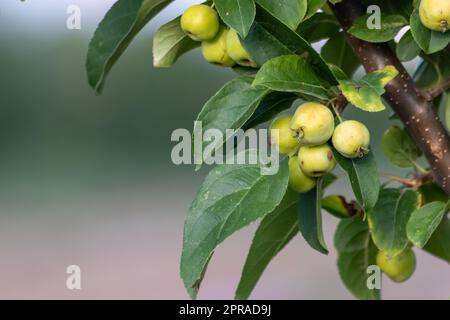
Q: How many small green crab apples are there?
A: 10